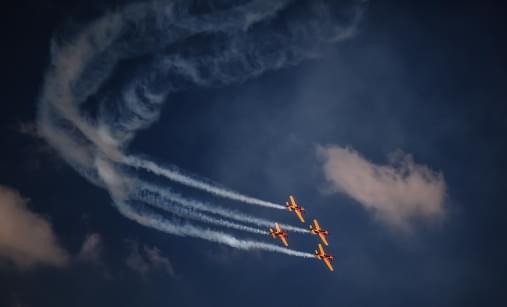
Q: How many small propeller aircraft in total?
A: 4